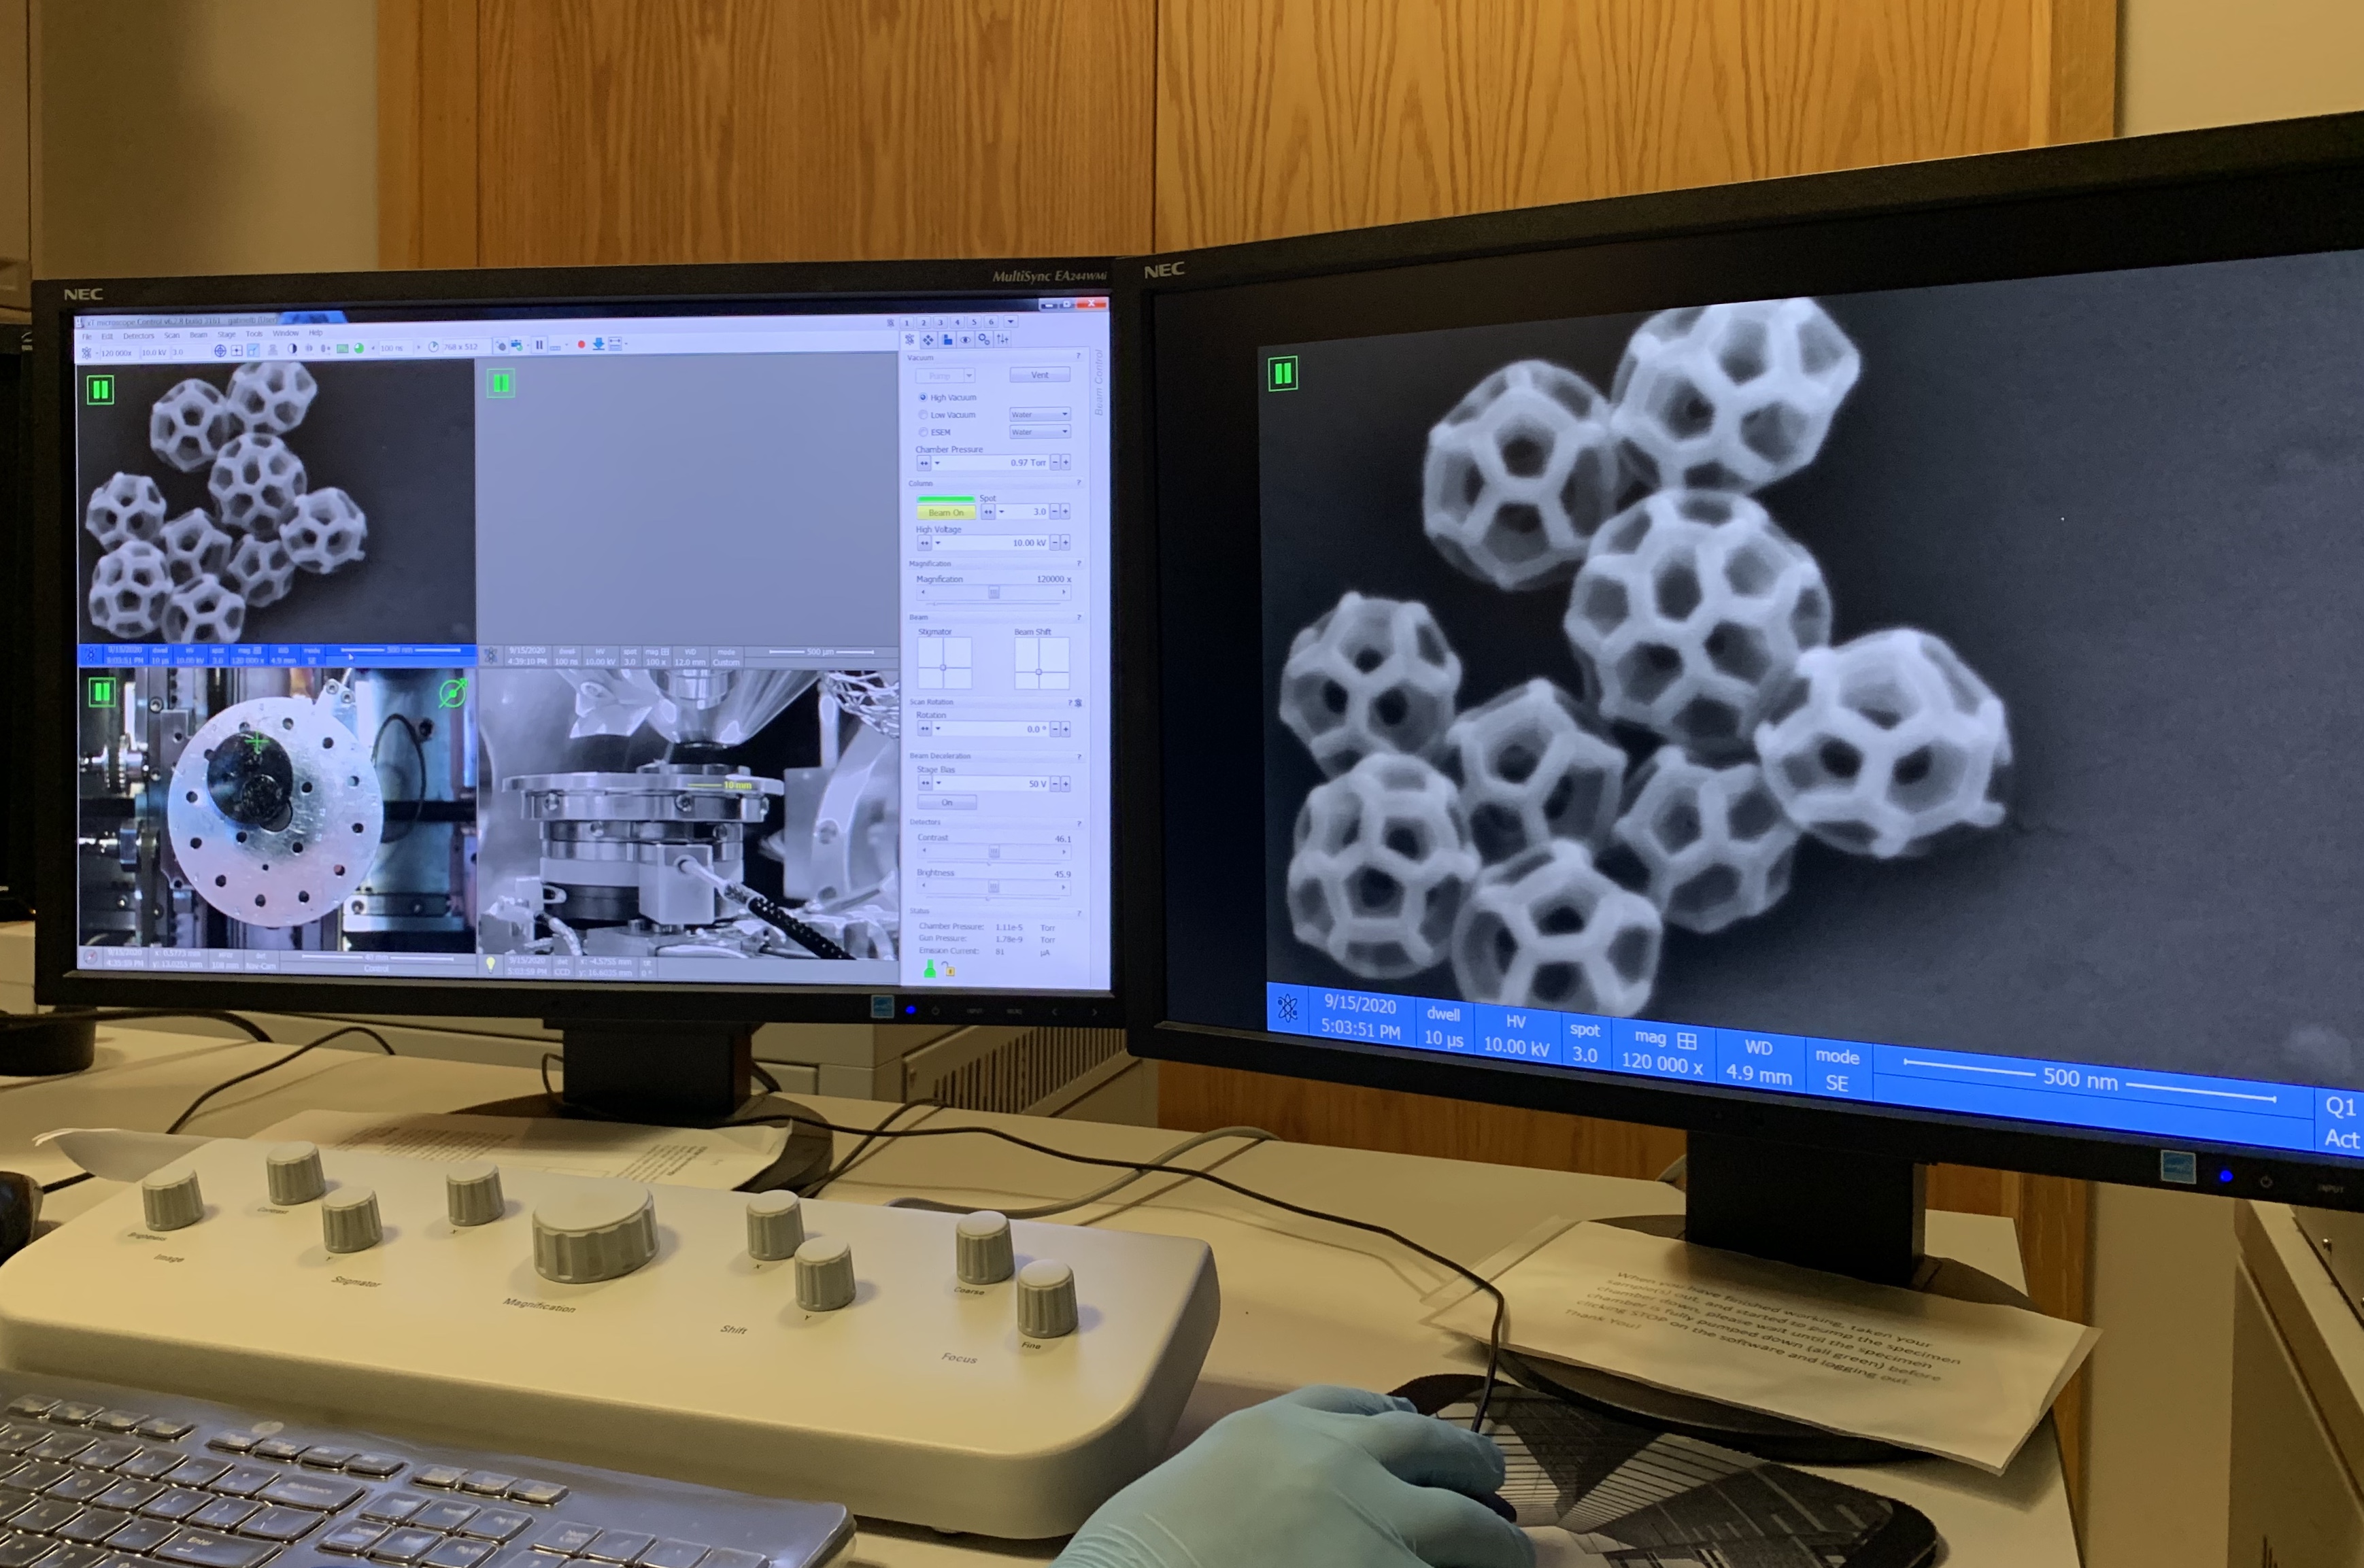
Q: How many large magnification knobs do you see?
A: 1